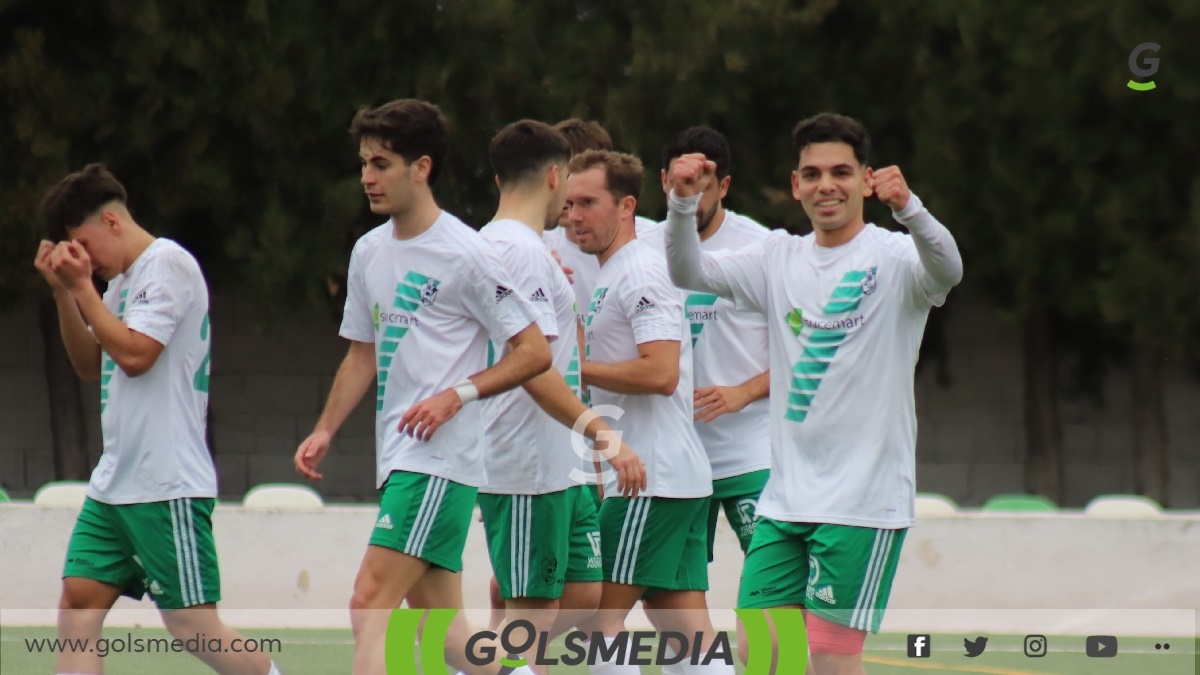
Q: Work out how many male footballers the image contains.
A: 7